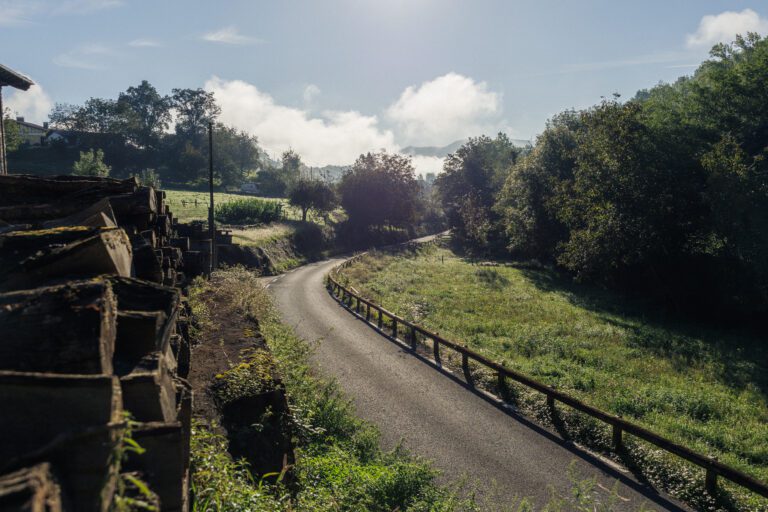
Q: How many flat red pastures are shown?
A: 0